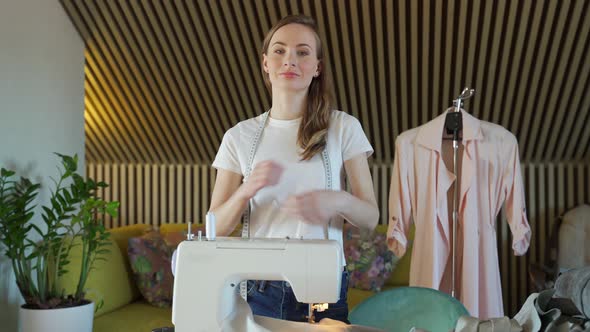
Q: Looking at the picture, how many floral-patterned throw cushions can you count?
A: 2